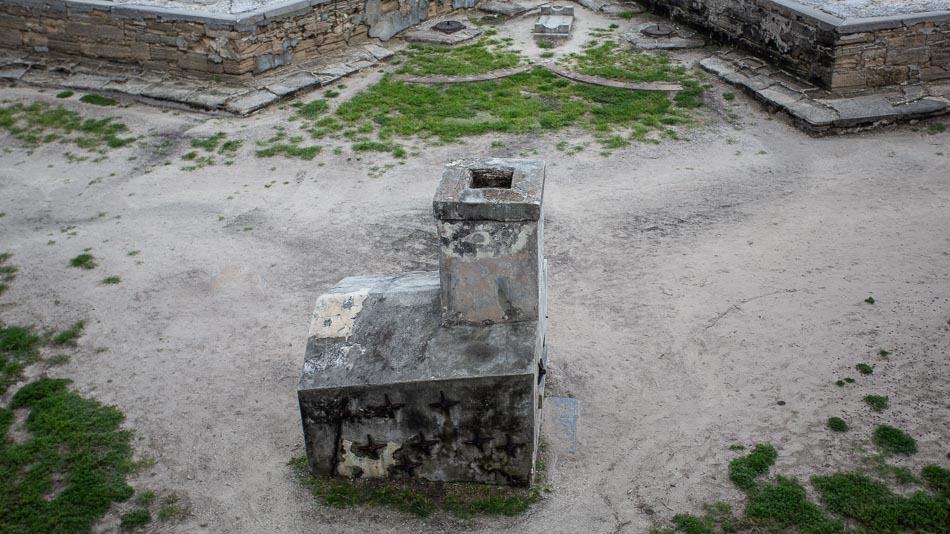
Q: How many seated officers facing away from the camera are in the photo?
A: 0